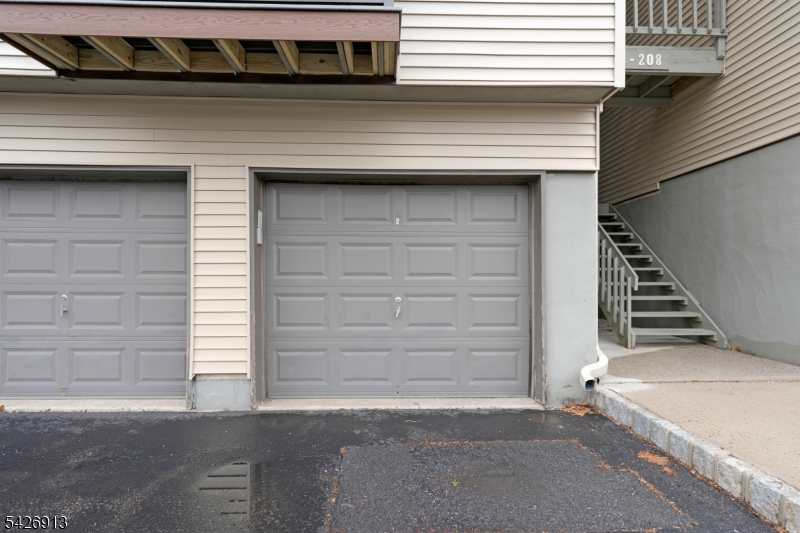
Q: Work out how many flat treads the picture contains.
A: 10